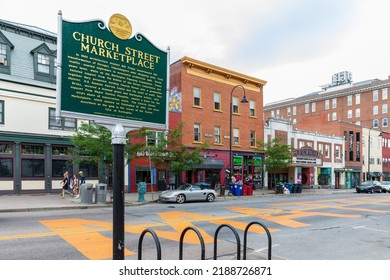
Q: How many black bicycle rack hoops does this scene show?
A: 4